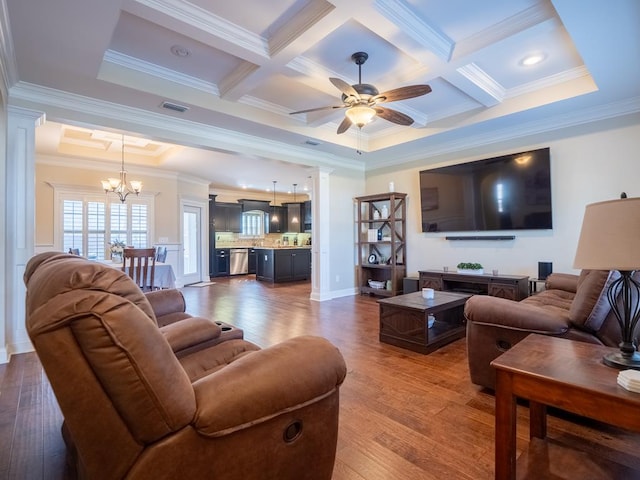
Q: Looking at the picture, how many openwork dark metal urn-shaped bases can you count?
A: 1